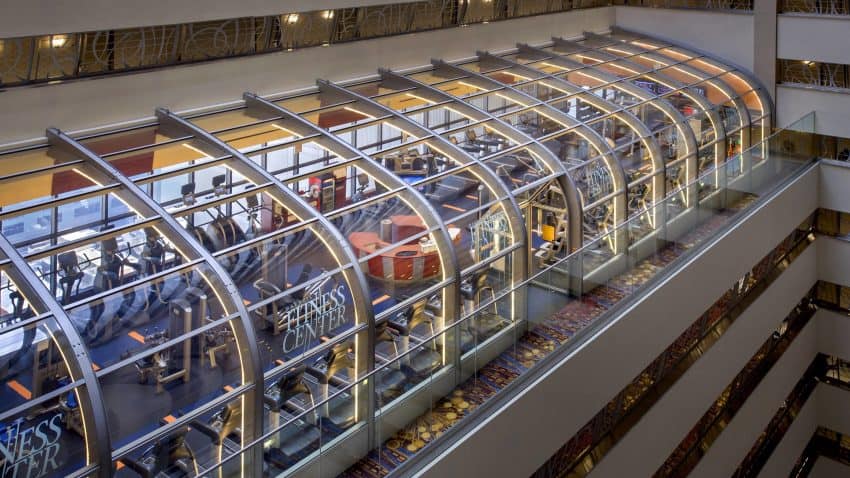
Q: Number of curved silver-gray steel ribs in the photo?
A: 12